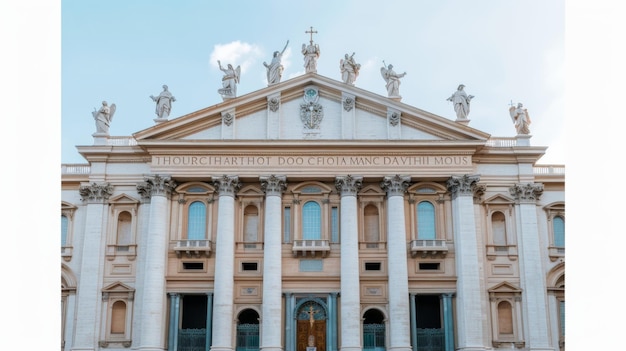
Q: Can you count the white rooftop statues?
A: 9